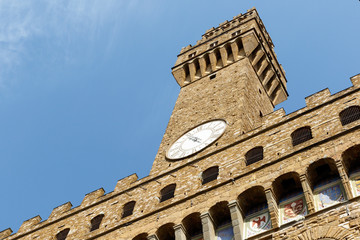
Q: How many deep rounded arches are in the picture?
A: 8